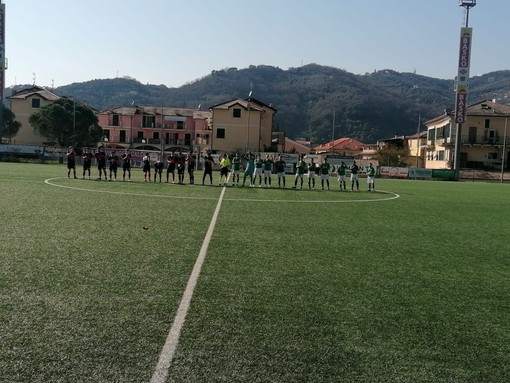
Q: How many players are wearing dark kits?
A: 11